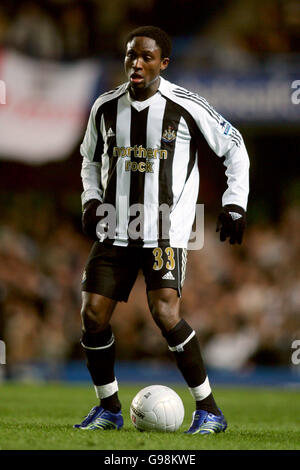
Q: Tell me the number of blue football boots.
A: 2